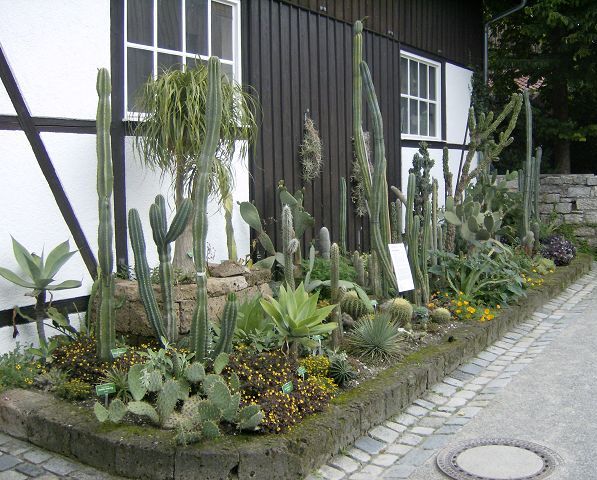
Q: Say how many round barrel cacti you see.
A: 3